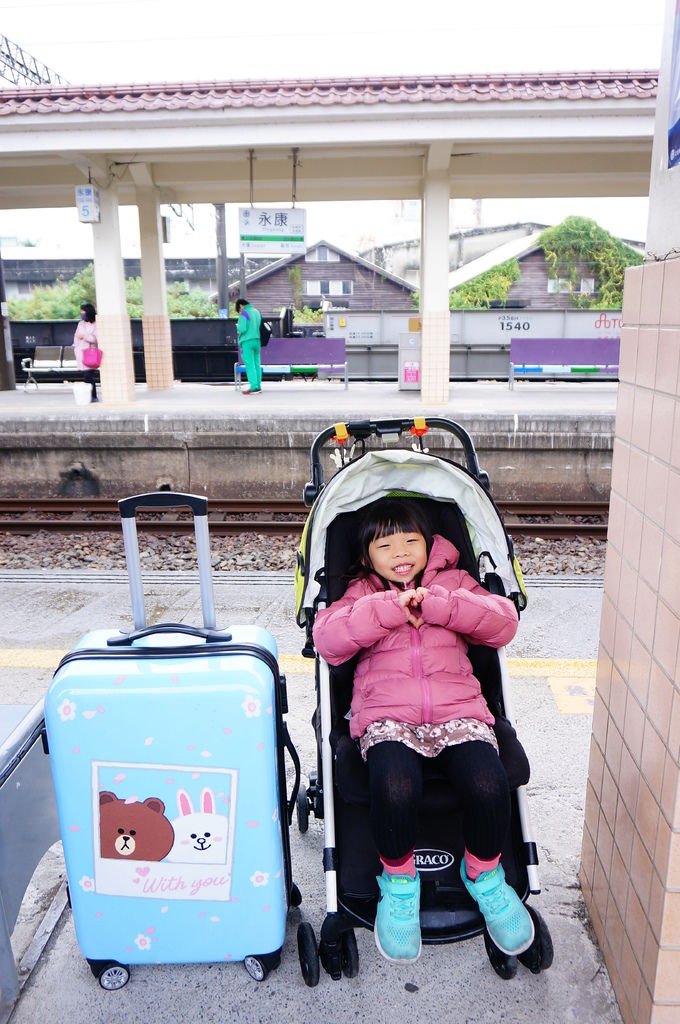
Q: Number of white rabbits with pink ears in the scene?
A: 1